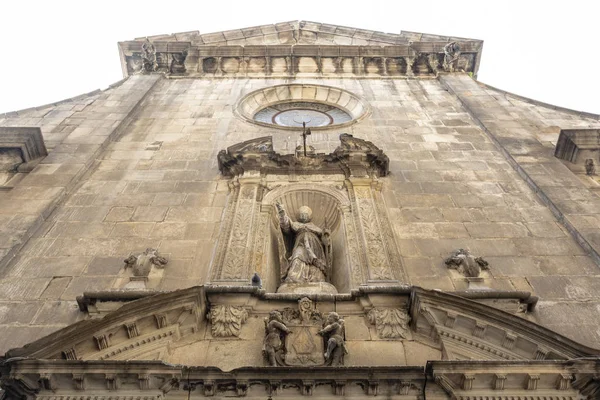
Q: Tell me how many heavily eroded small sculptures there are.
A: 2